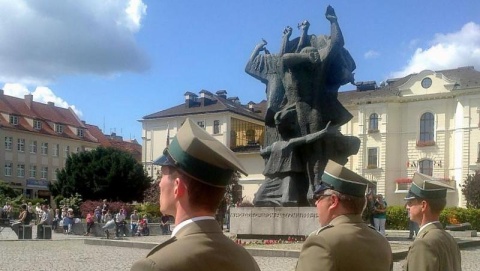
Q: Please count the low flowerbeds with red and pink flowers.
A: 1